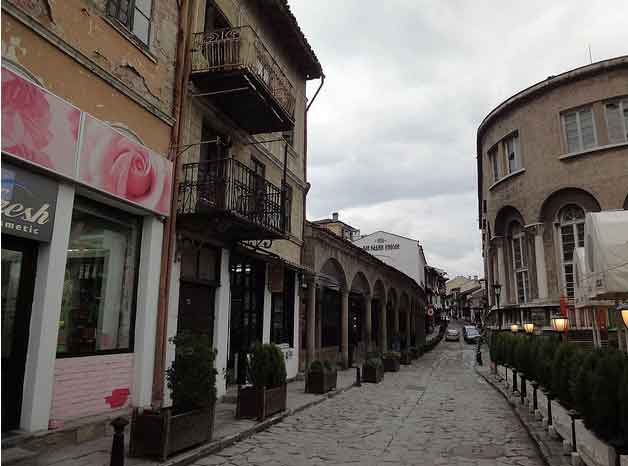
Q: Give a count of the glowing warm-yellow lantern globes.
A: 4